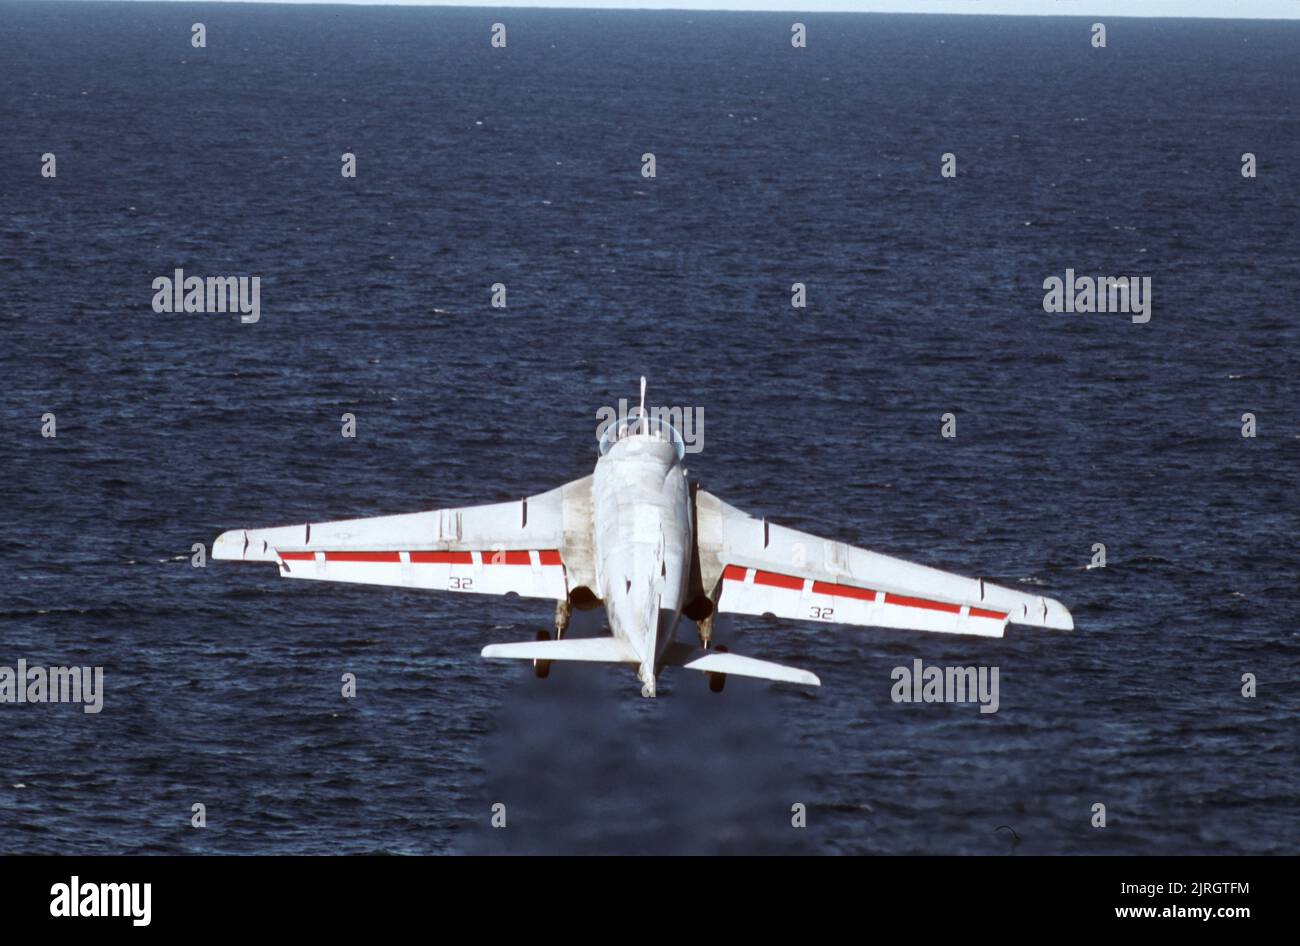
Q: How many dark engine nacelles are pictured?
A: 2